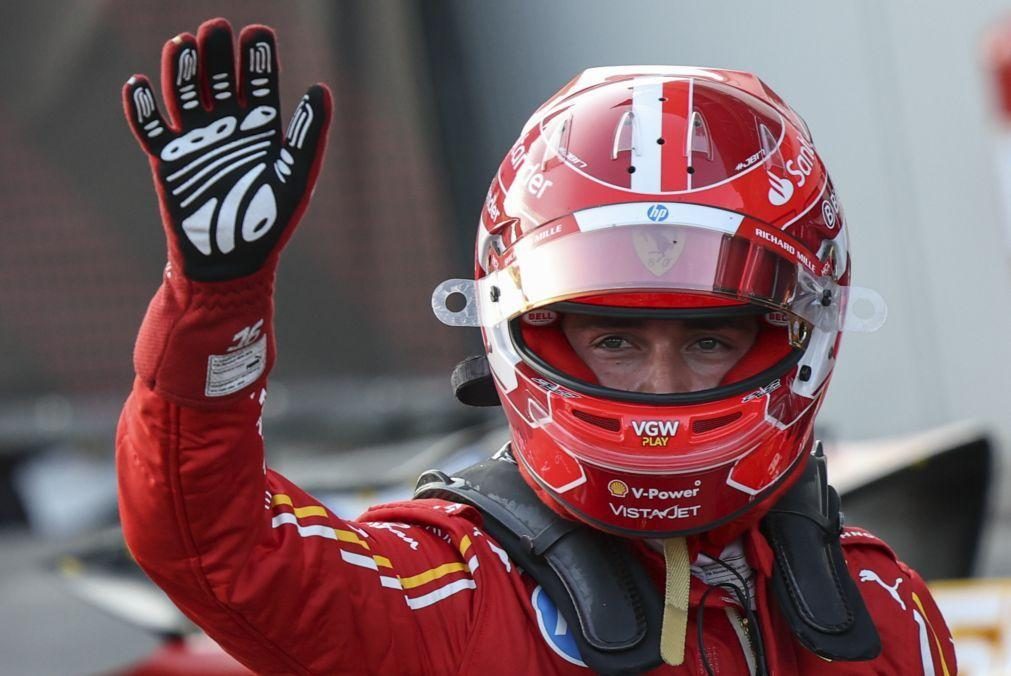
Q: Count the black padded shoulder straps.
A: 2